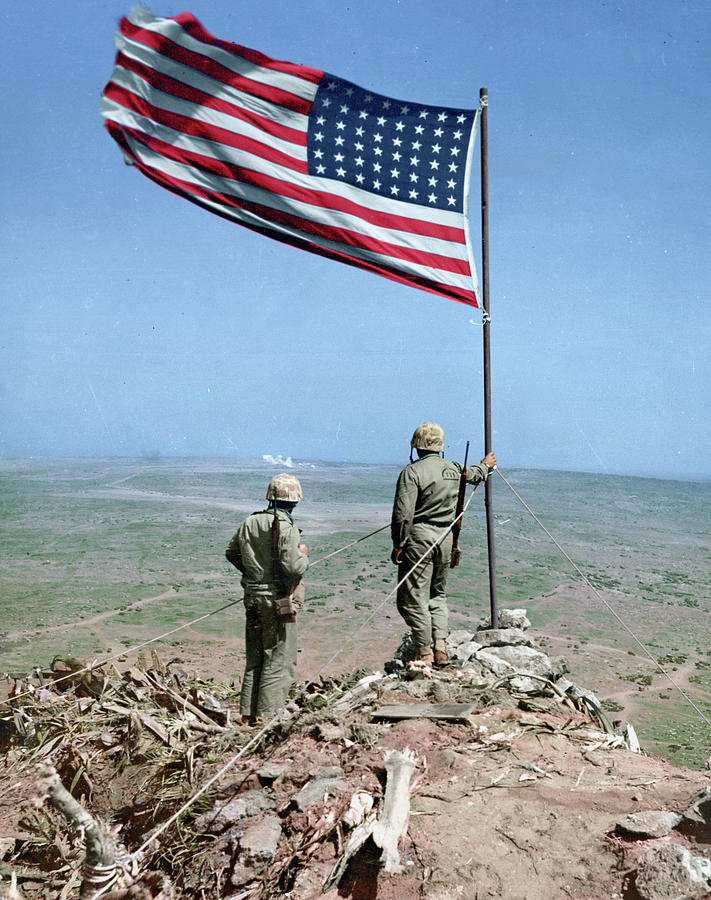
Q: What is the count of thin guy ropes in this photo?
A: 3